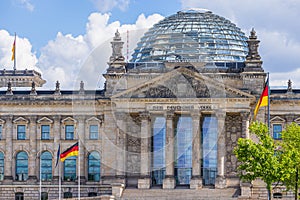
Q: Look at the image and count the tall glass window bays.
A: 3